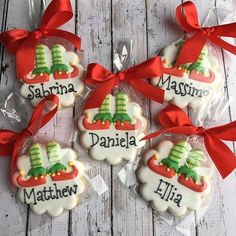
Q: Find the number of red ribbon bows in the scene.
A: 5